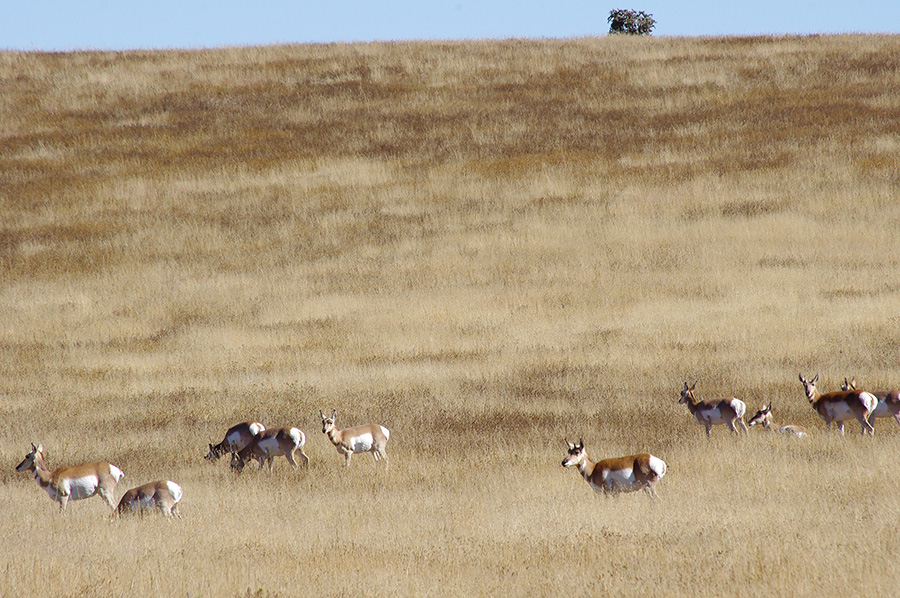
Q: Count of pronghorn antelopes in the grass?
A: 10